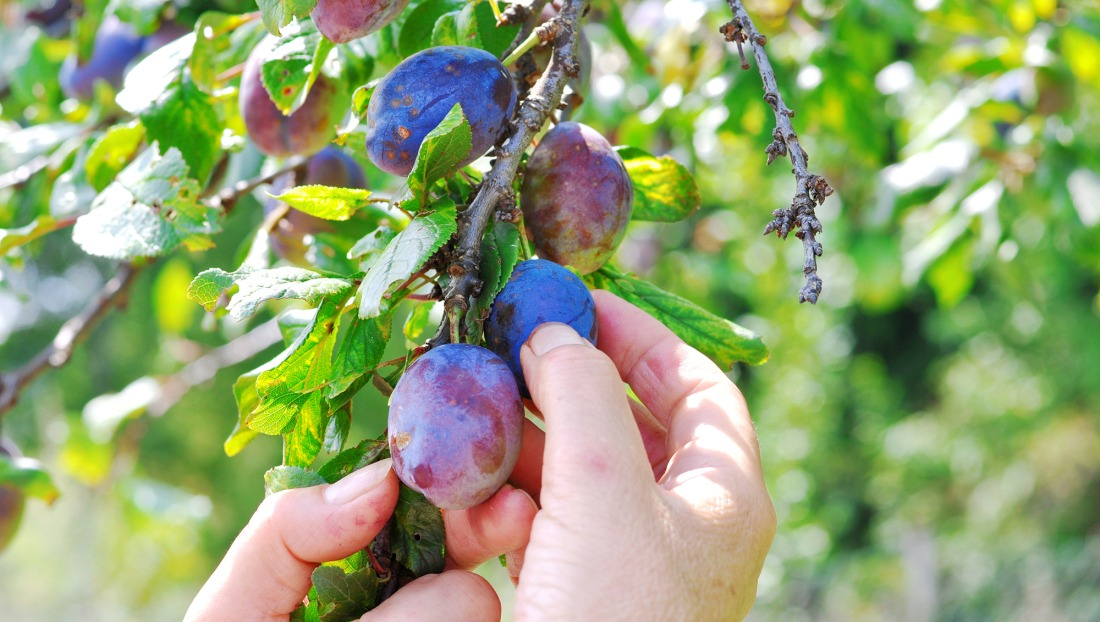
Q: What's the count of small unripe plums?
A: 0